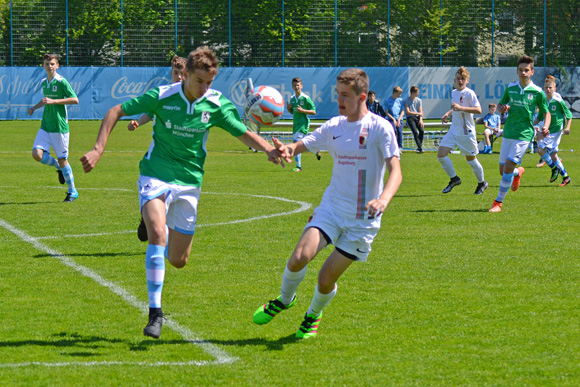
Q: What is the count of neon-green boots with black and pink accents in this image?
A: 2